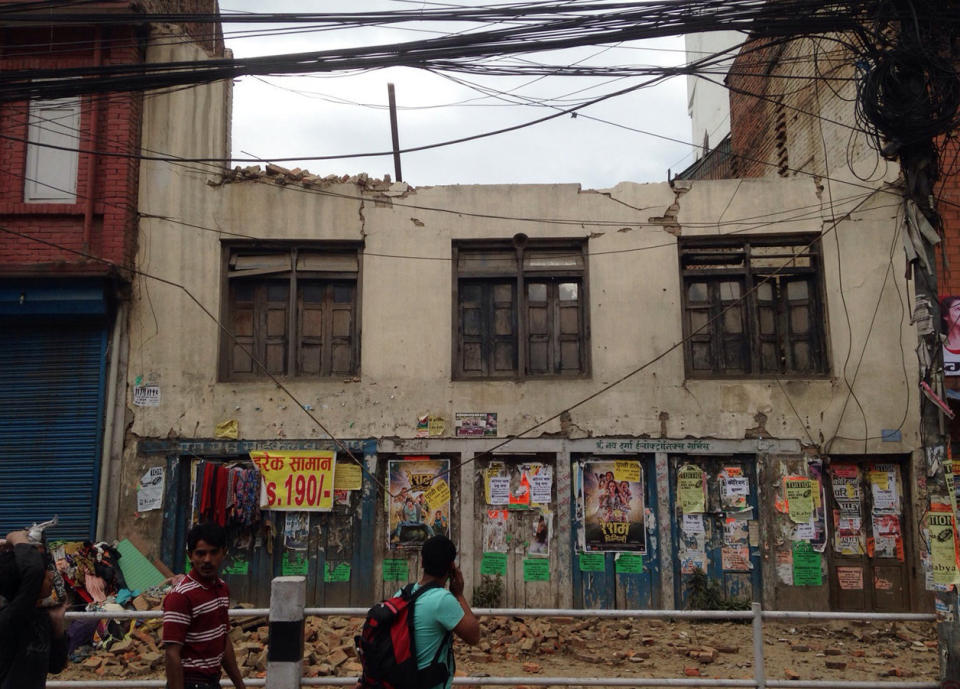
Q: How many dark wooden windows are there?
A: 3